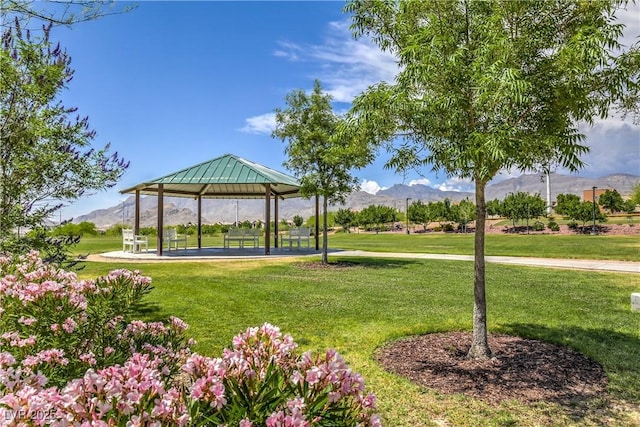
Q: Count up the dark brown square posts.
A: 6